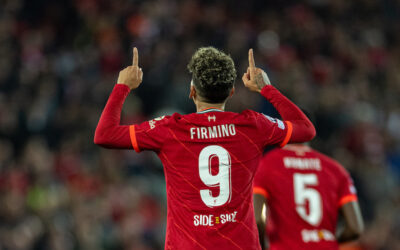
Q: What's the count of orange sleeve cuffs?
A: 4